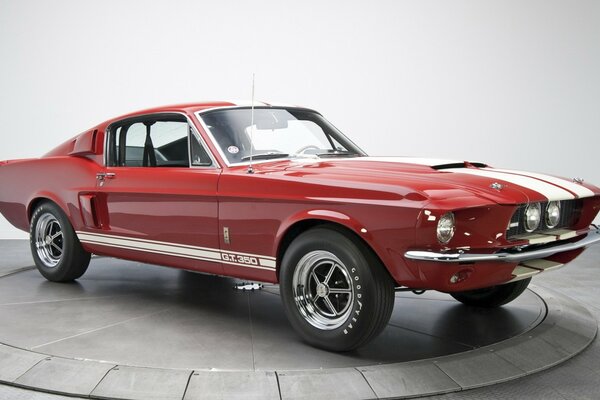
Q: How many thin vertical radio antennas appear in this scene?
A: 1